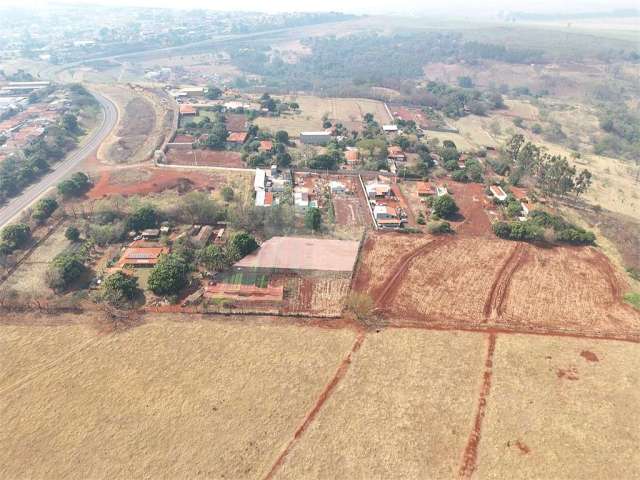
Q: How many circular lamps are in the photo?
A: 0